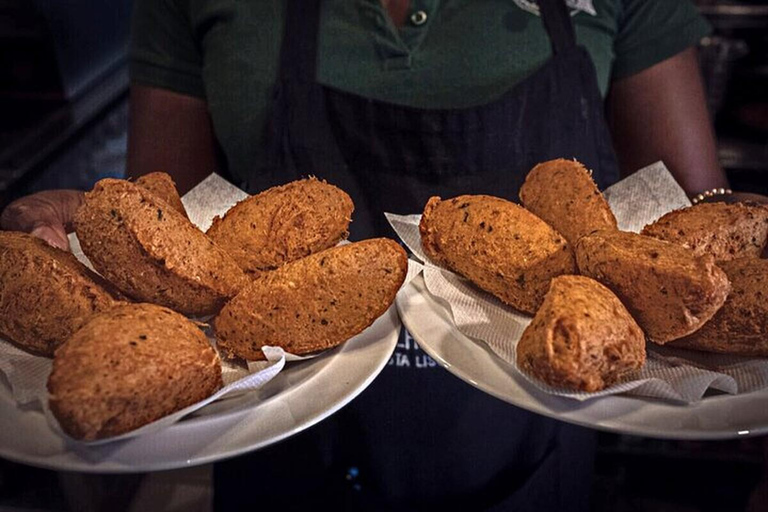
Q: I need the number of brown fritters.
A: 12